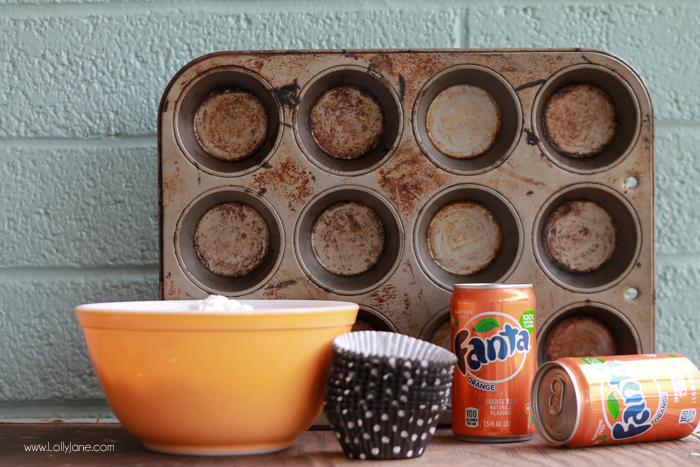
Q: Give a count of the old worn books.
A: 0